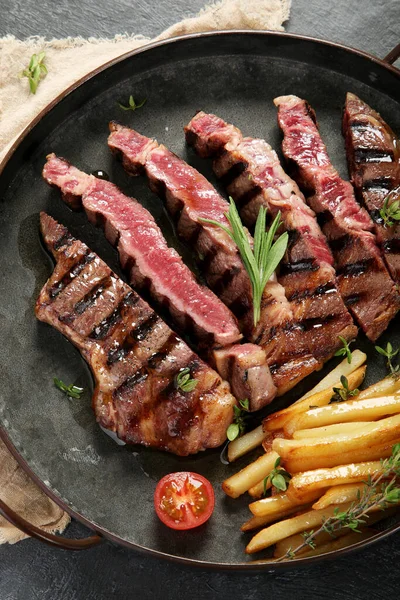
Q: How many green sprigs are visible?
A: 12